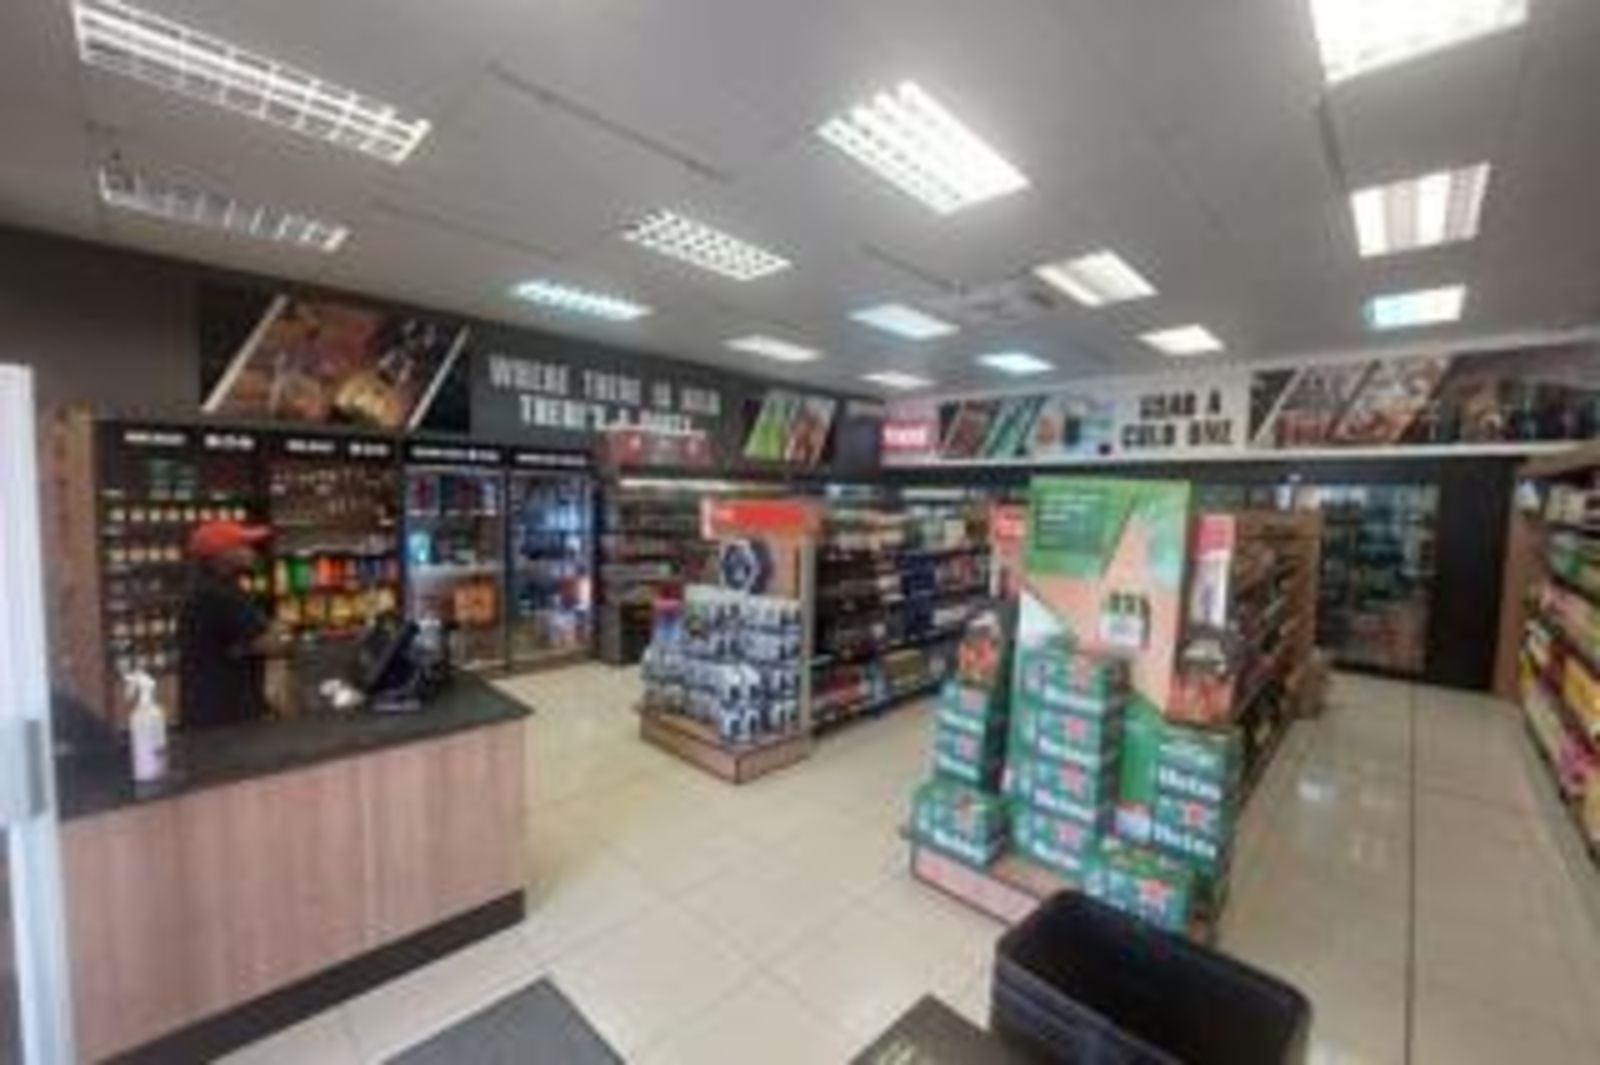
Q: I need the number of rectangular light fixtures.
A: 14